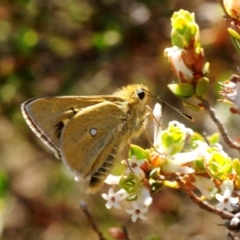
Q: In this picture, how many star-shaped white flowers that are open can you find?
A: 4